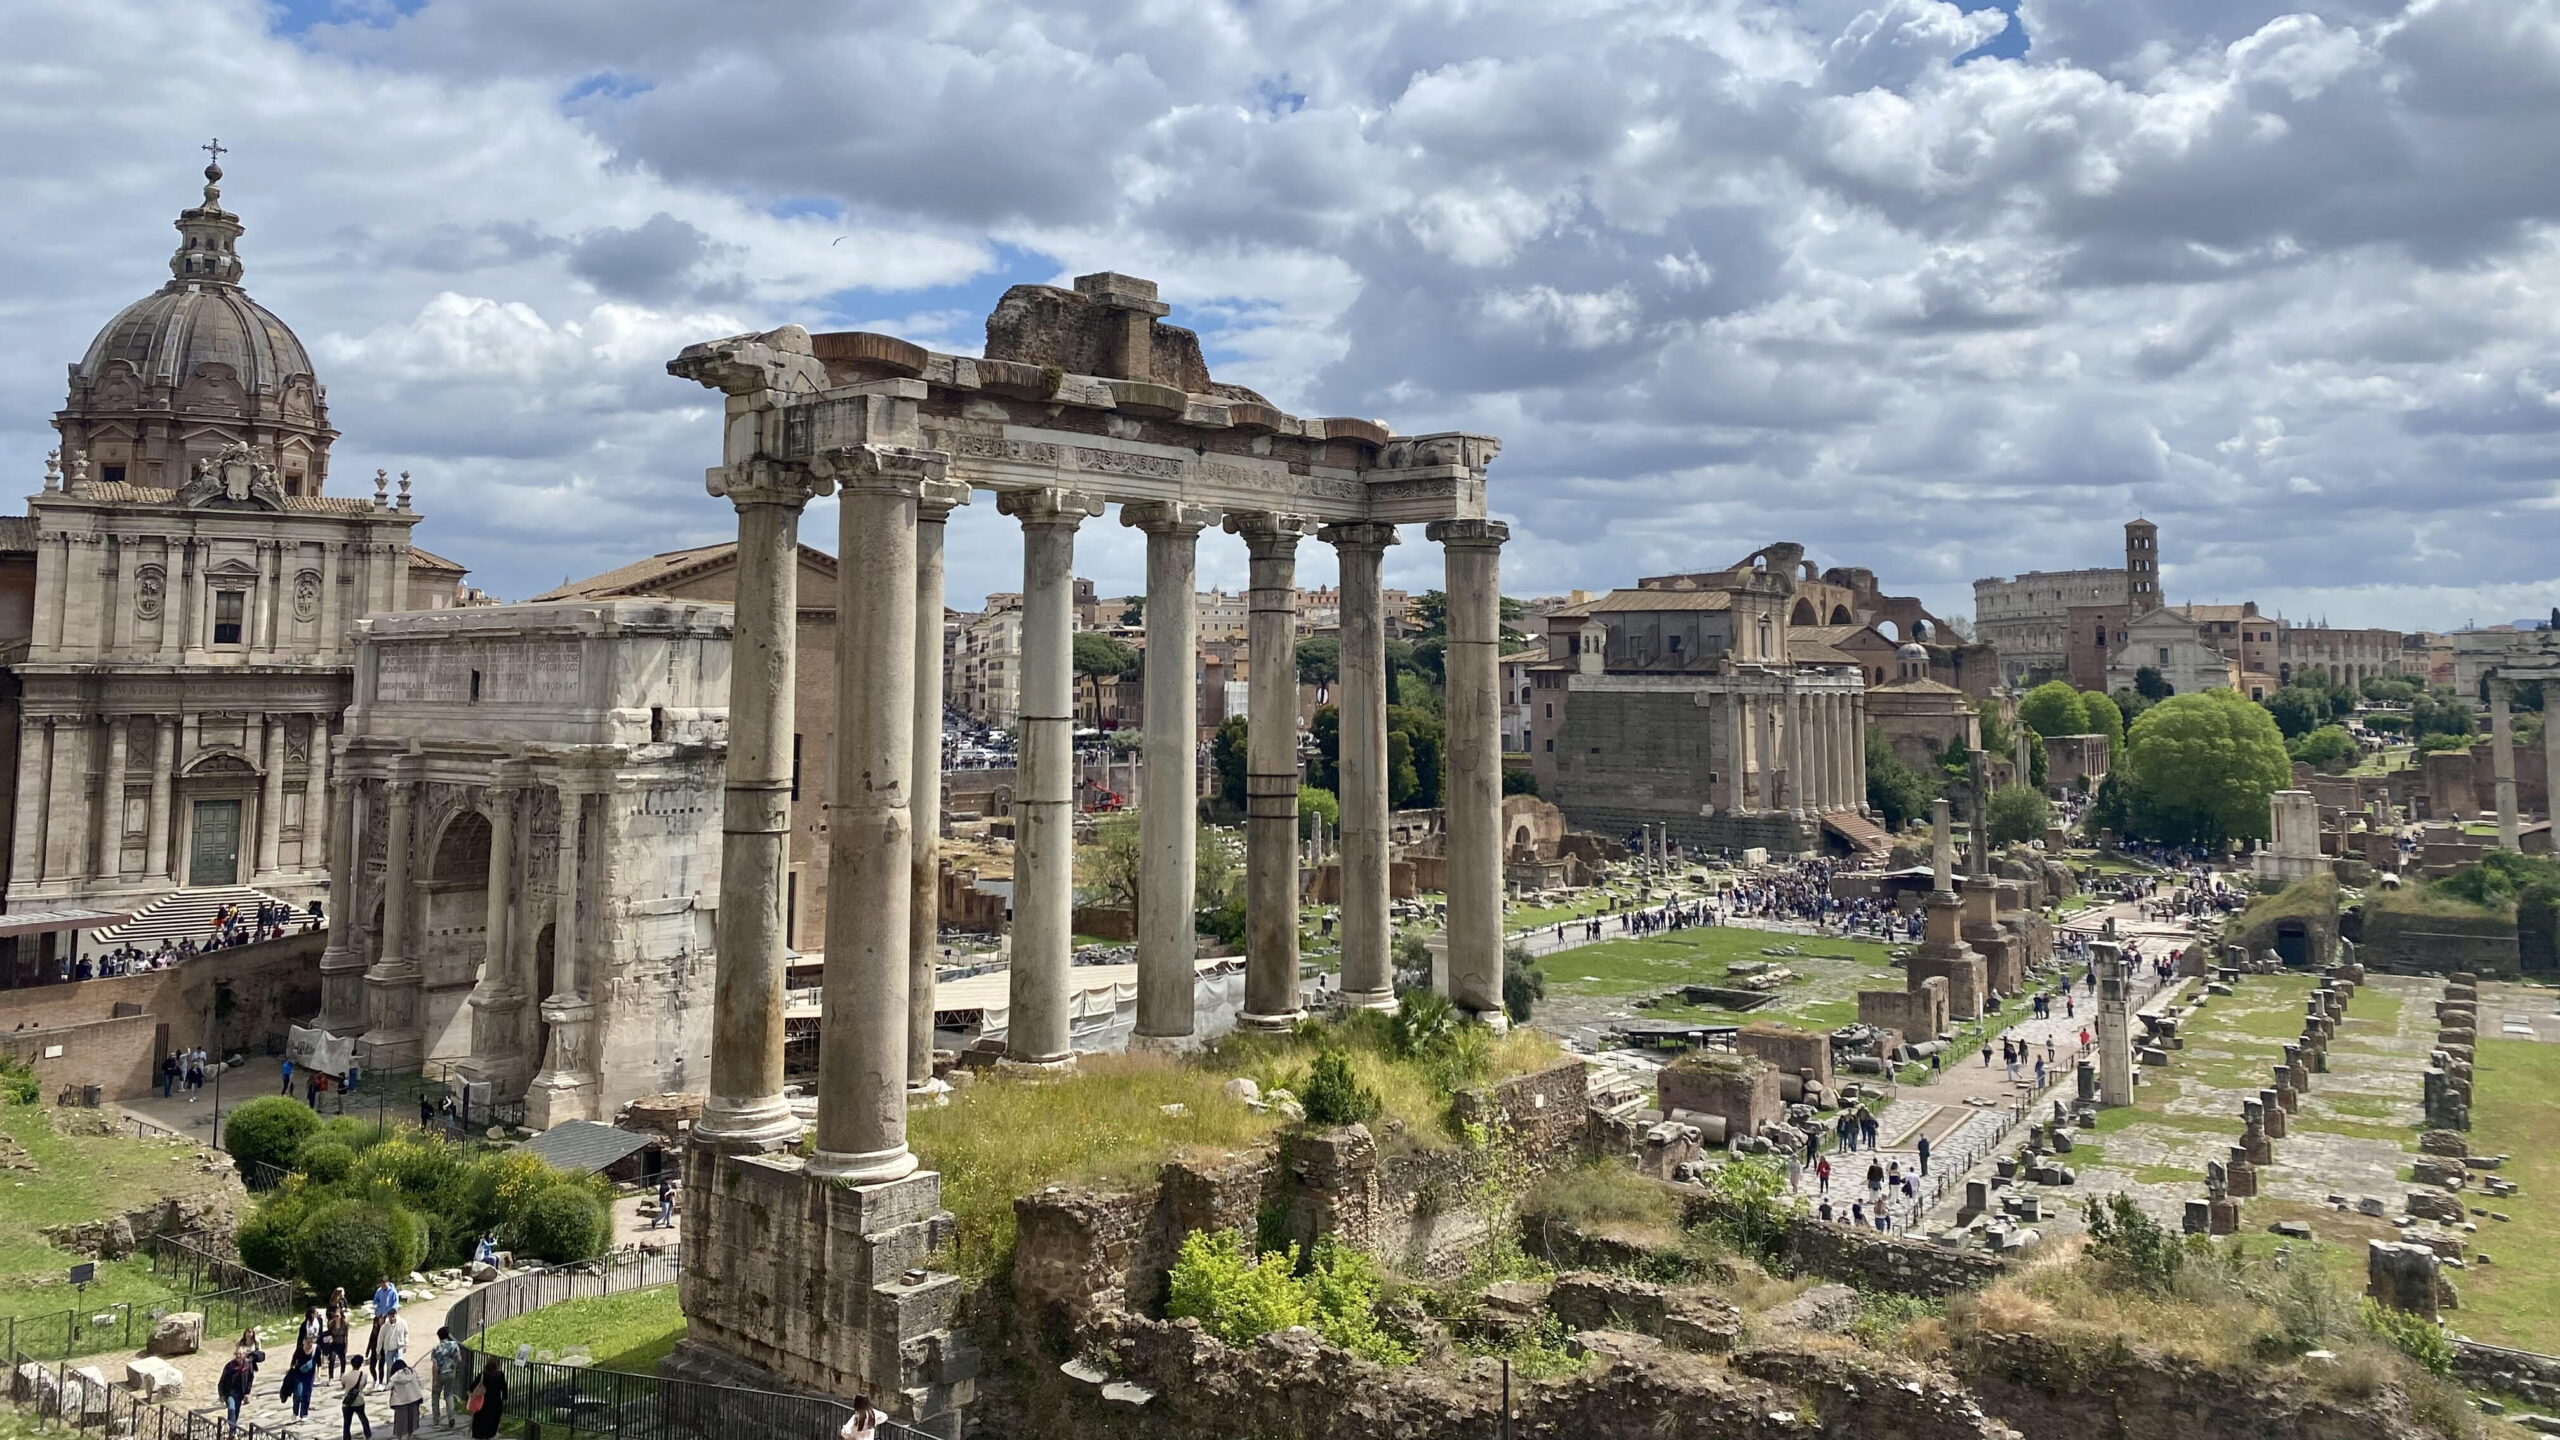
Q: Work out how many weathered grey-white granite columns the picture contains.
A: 8